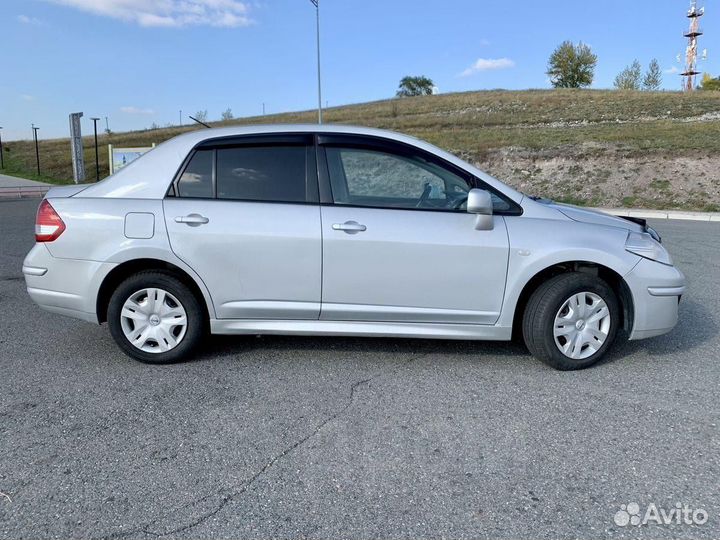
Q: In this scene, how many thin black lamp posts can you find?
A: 3